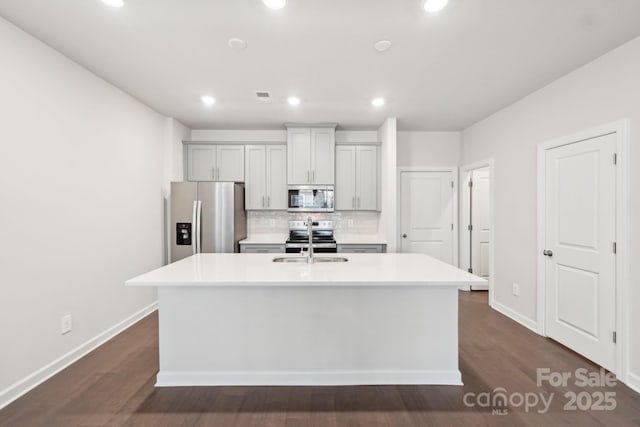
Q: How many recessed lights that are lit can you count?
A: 6